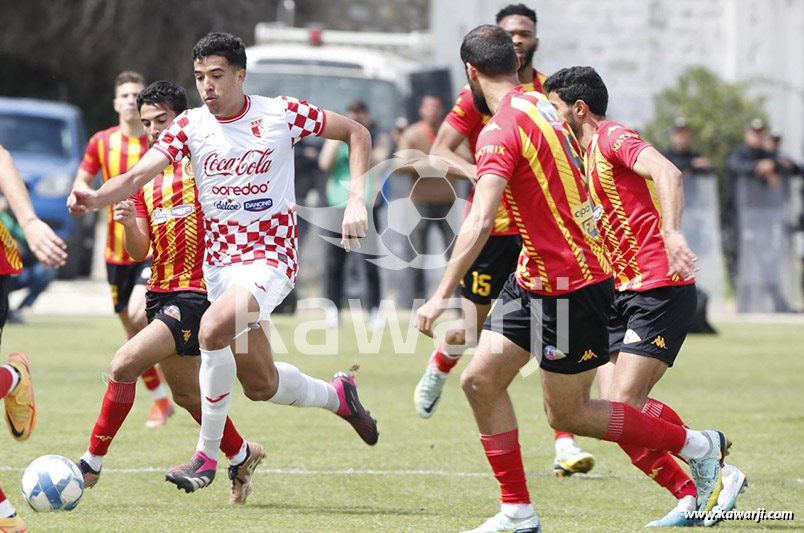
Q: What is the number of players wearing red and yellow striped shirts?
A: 6